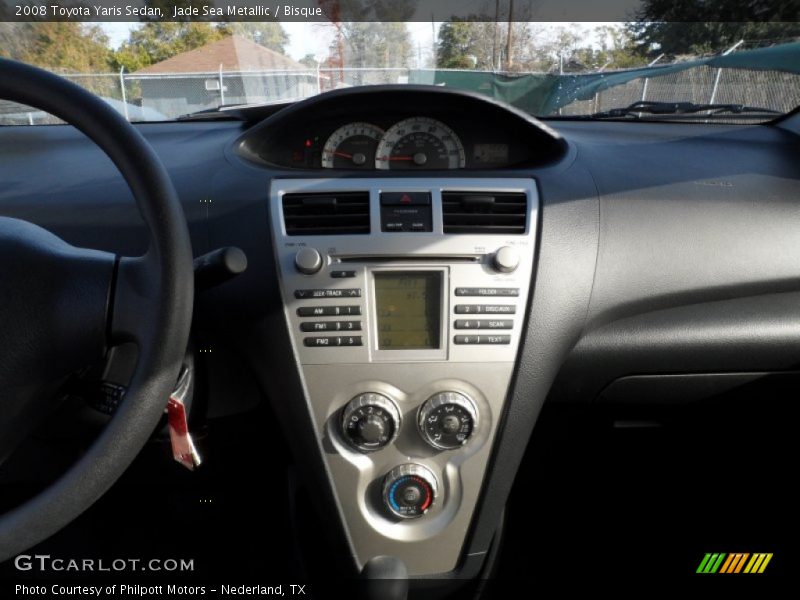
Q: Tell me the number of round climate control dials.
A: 3